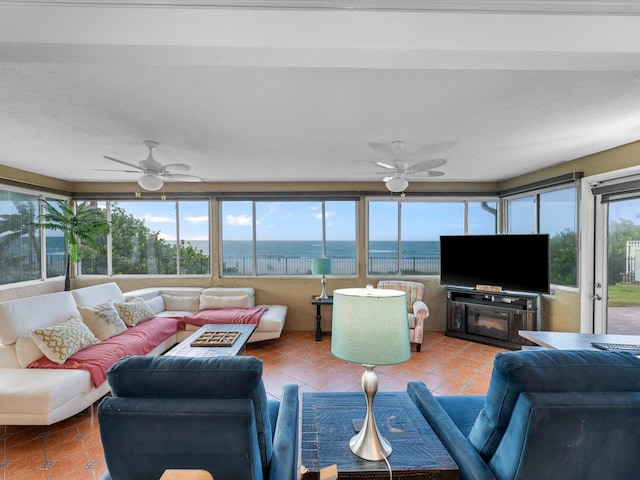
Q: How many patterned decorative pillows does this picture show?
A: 3